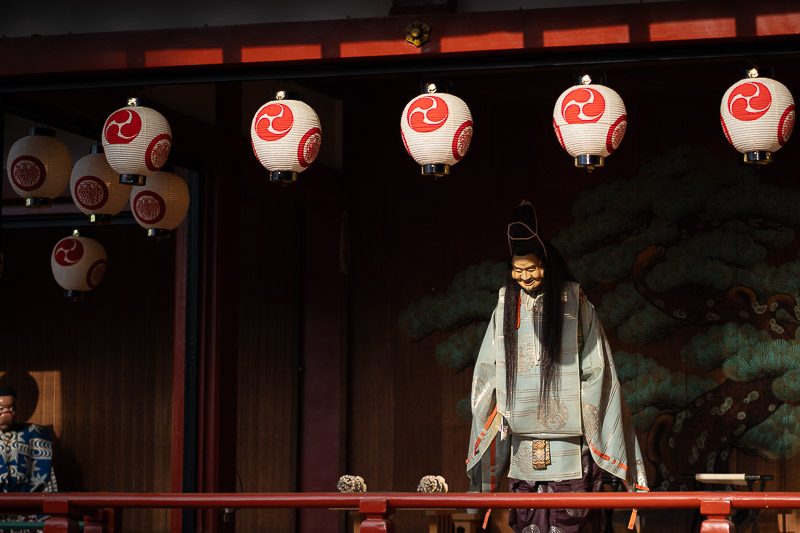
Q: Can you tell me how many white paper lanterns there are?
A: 9